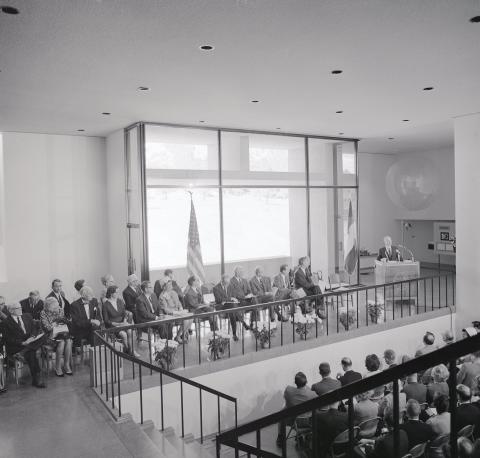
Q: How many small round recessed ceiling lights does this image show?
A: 15